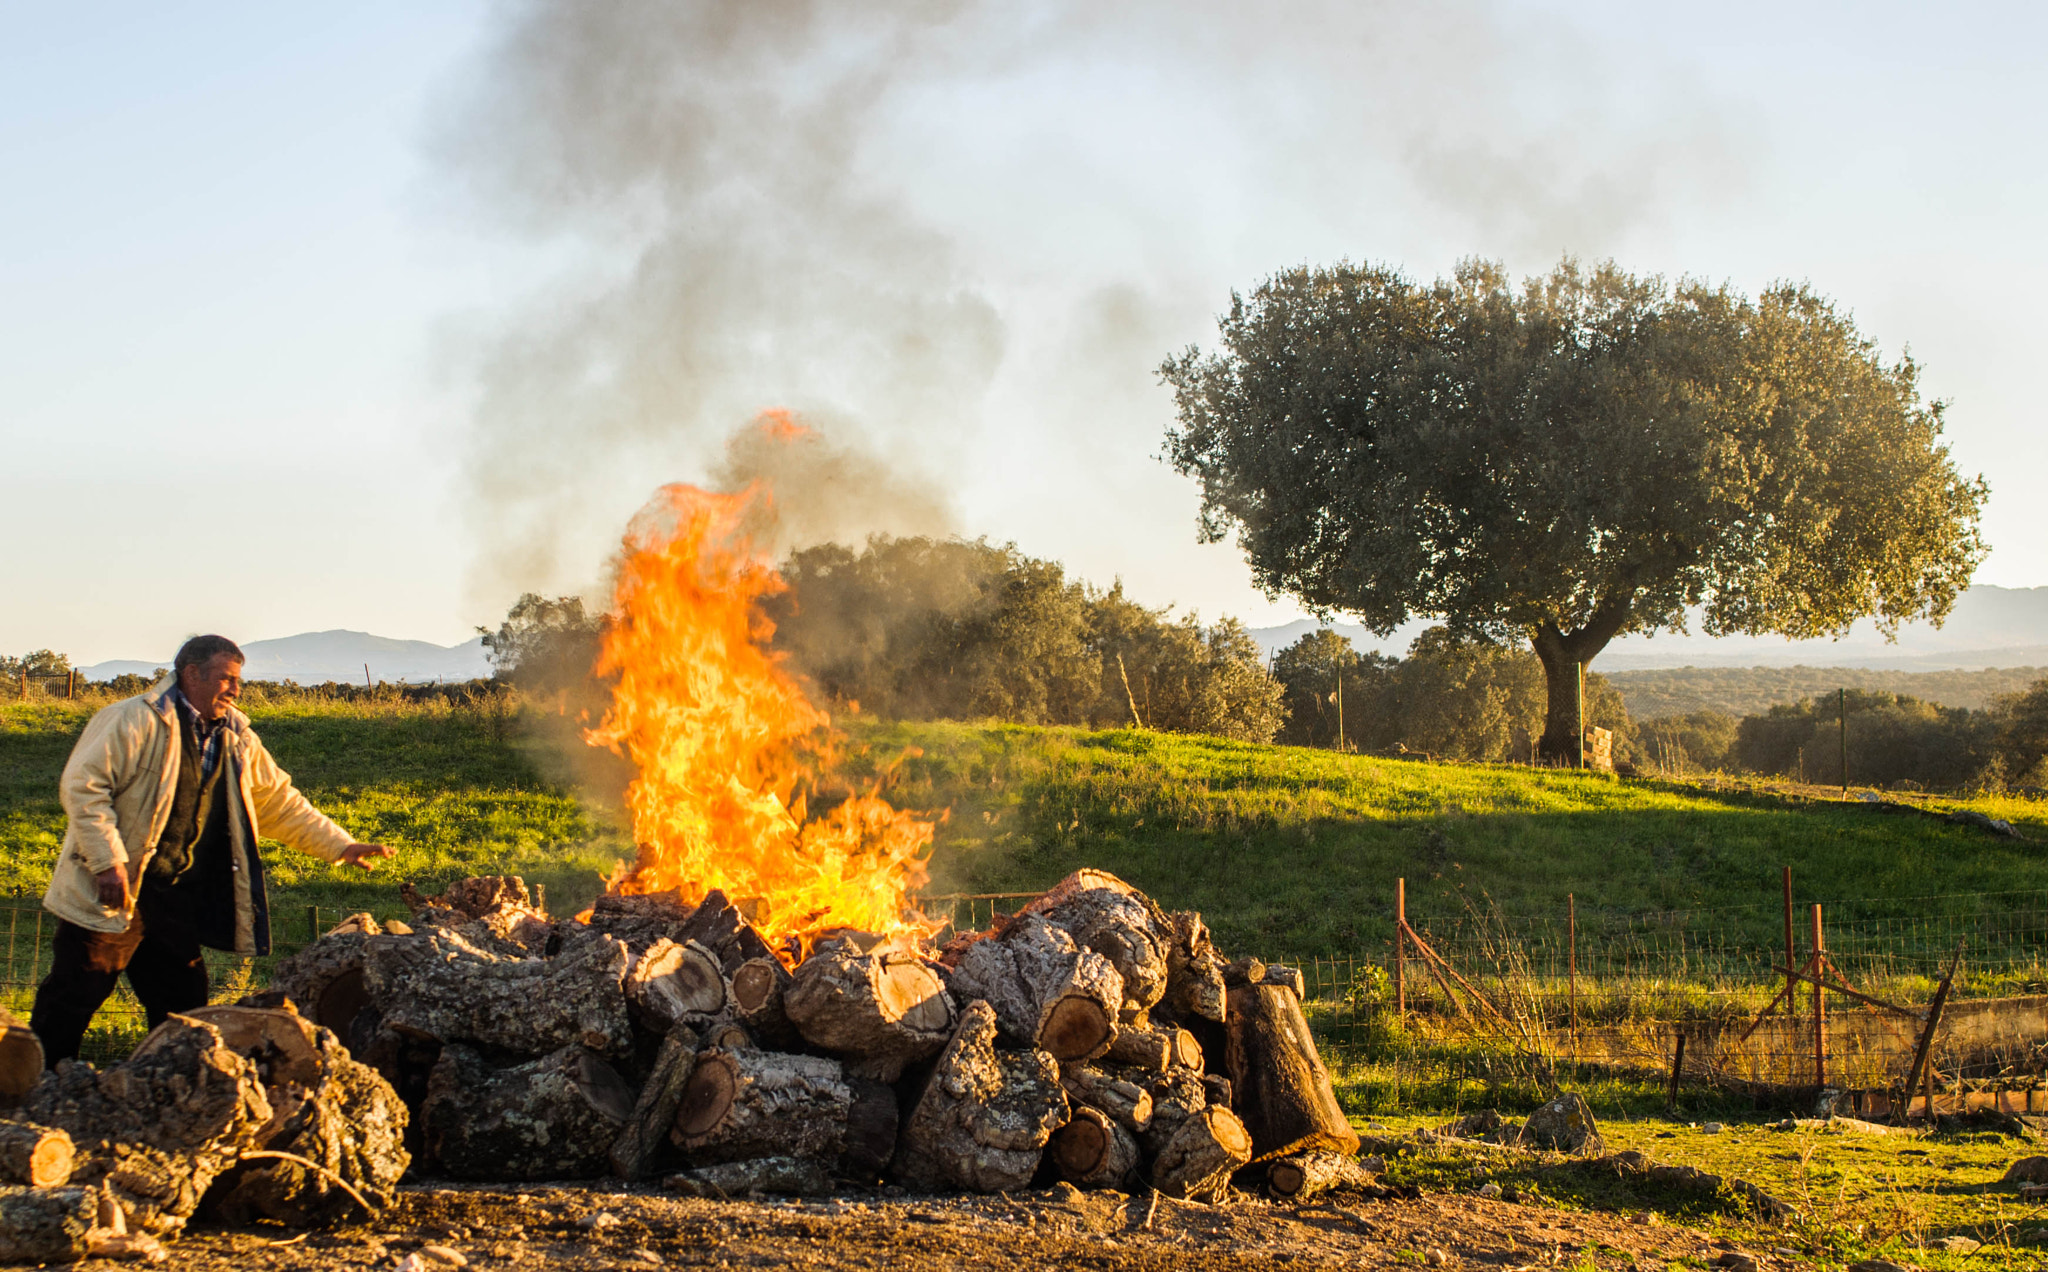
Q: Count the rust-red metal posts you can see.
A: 4